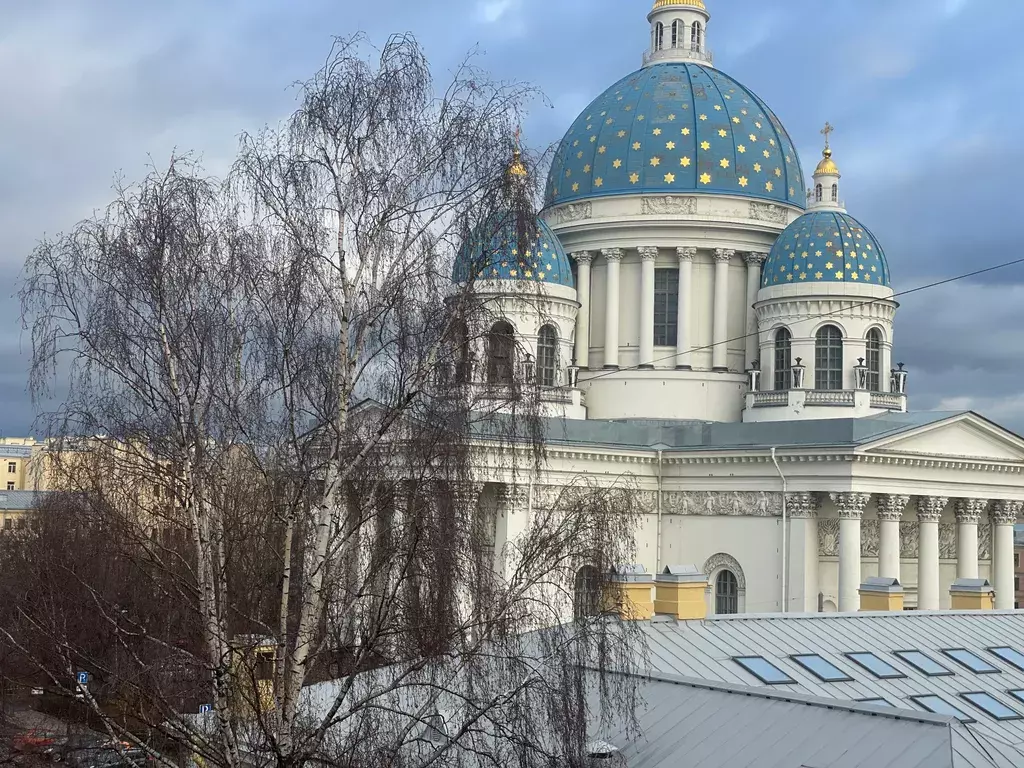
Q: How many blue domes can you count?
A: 3